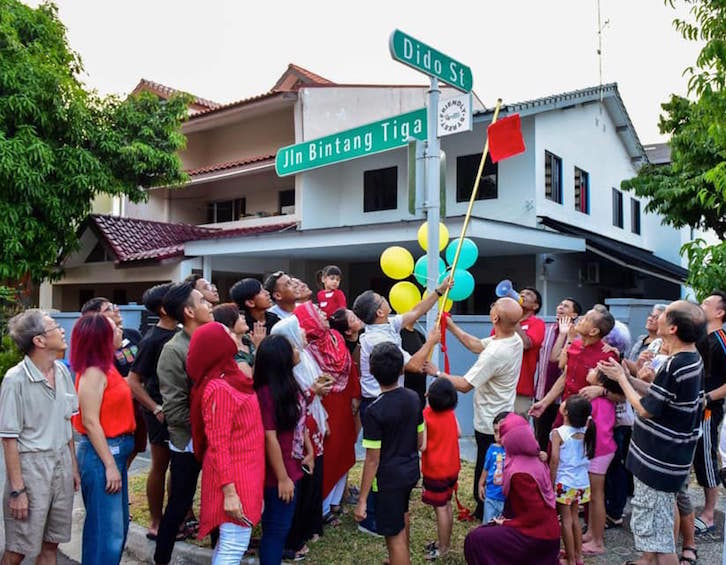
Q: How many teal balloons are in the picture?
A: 3